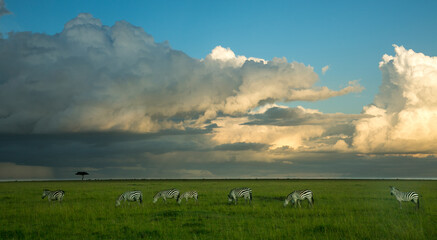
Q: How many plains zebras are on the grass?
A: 7